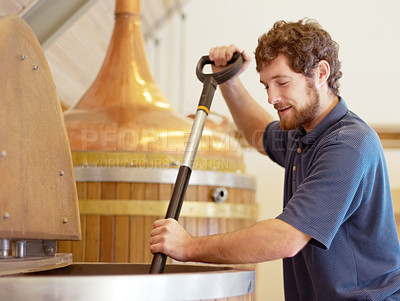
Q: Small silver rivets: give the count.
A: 6